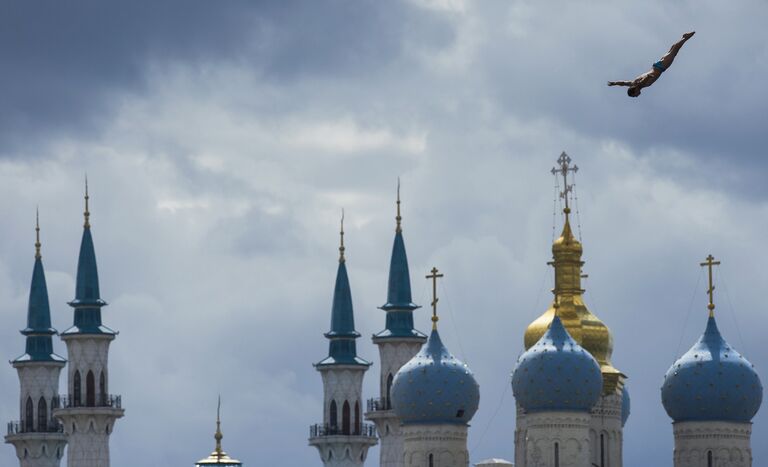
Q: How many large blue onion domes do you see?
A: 3